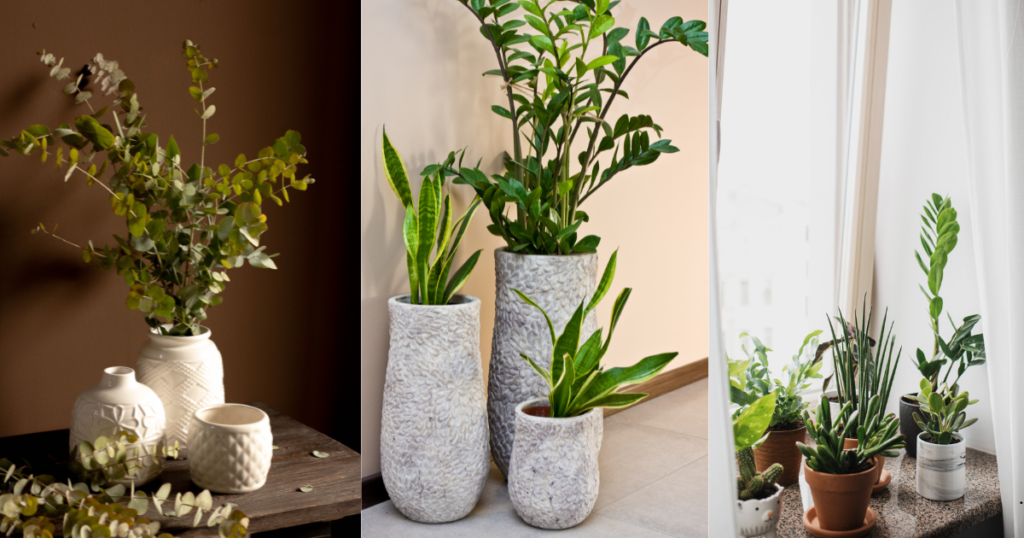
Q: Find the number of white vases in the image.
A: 3